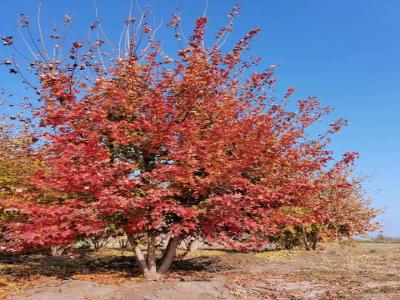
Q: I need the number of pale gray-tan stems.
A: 3